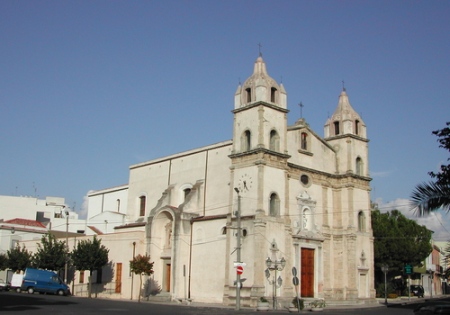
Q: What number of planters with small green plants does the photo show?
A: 3